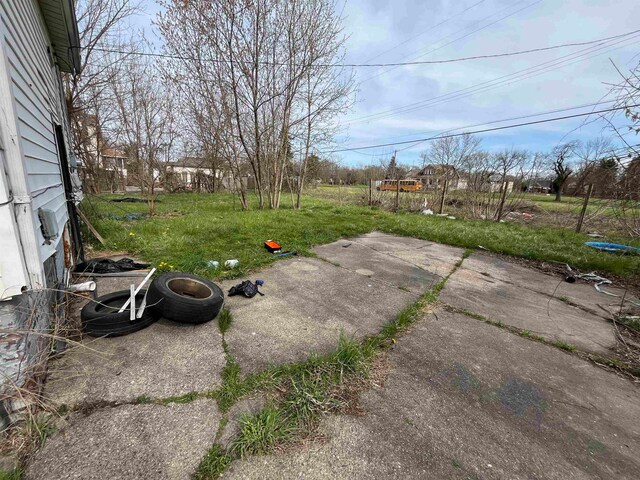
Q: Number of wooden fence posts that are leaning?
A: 3